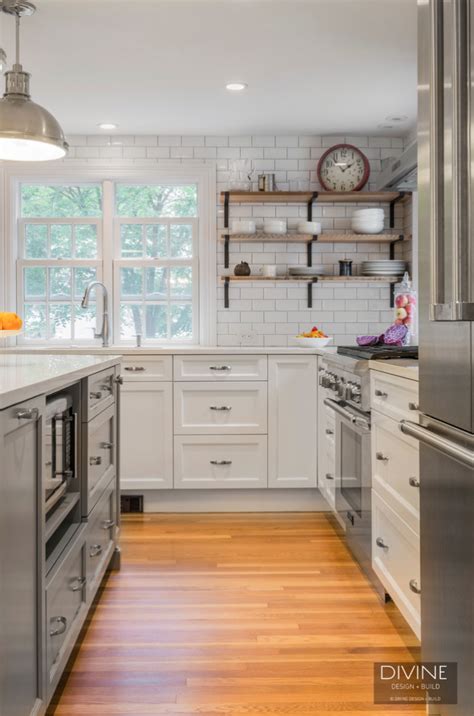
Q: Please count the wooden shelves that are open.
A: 3